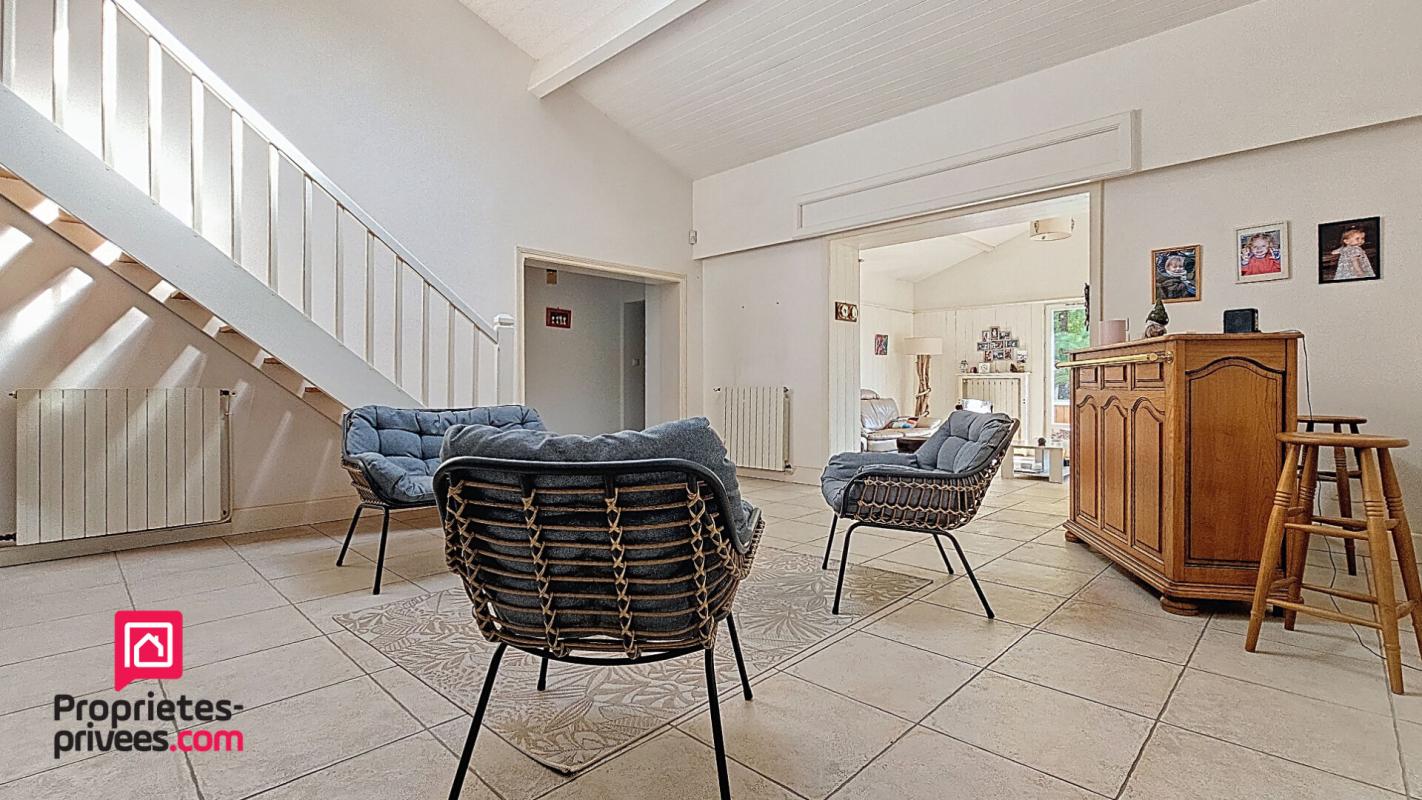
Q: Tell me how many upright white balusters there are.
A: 14